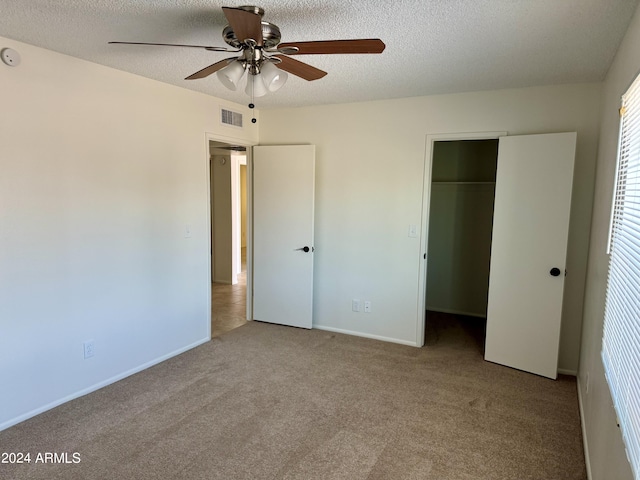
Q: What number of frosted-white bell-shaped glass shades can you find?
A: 3